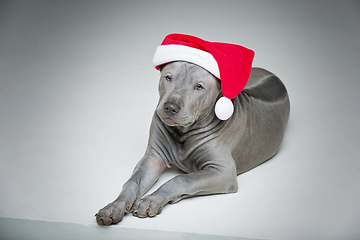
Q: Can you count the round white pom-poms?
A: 1